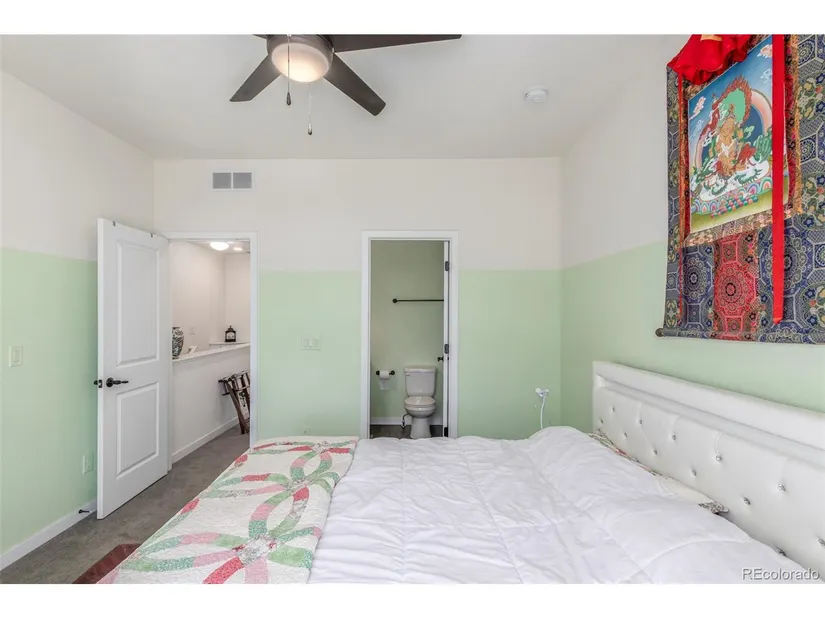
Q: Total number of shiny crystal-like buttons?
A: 12